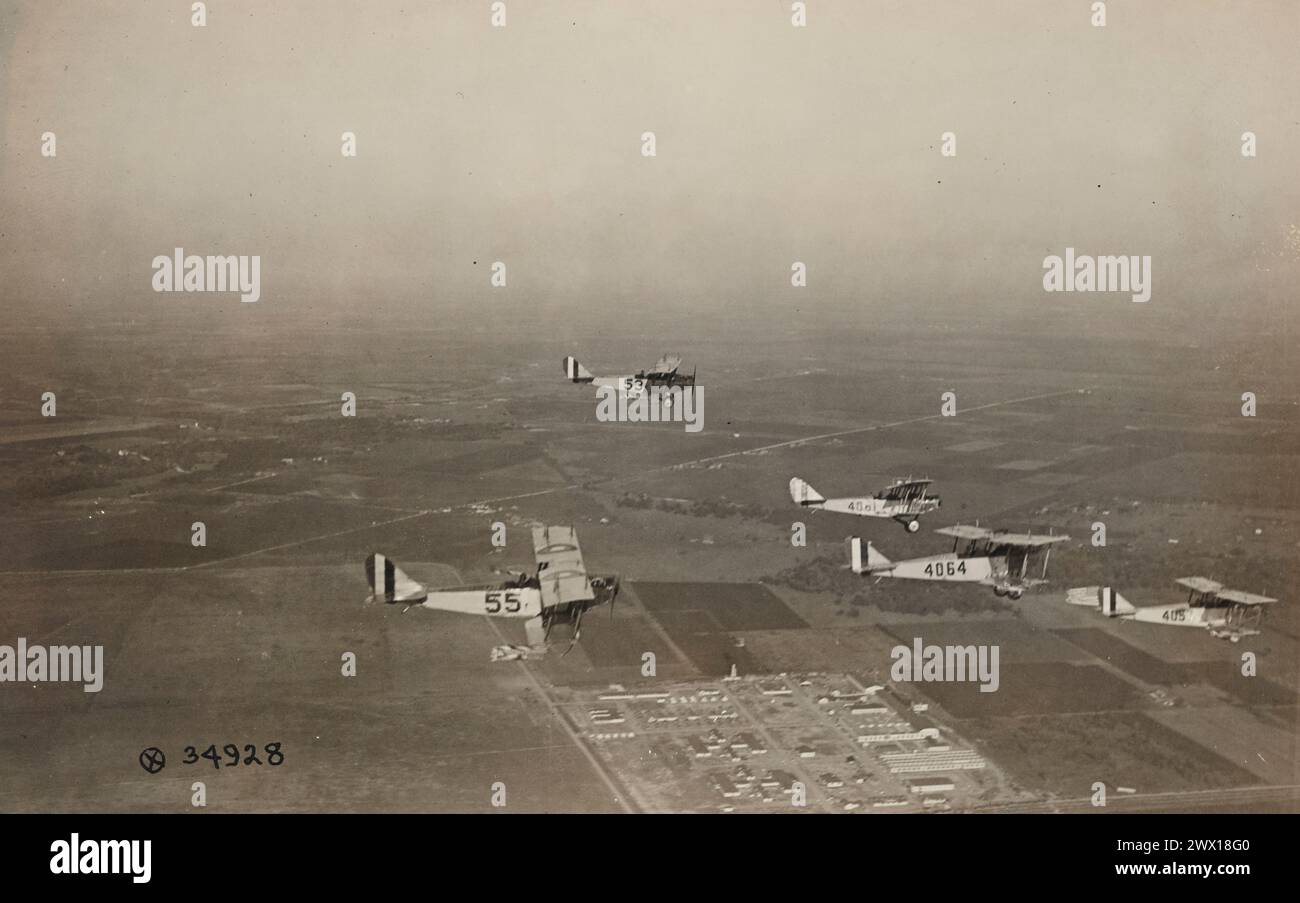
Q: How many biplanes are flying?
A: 5